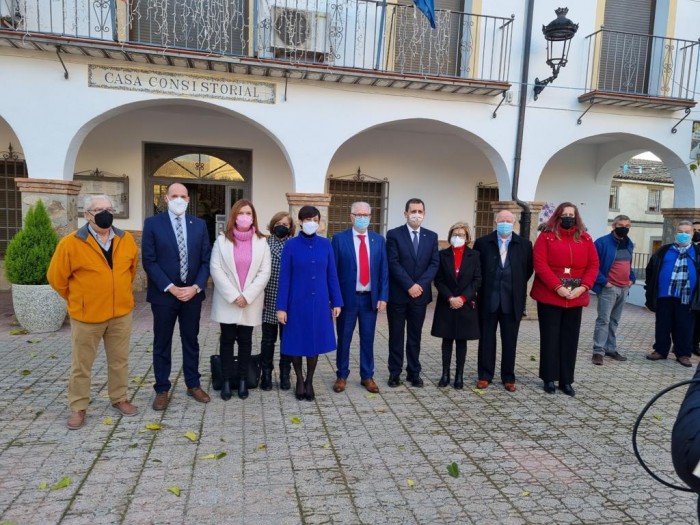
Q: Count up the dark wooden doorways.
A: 1